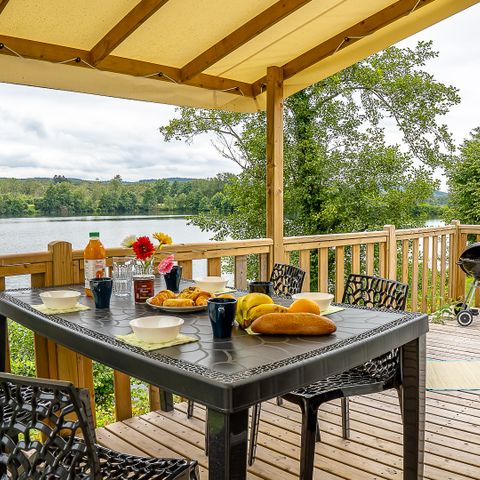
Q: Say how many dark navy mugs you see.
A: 4